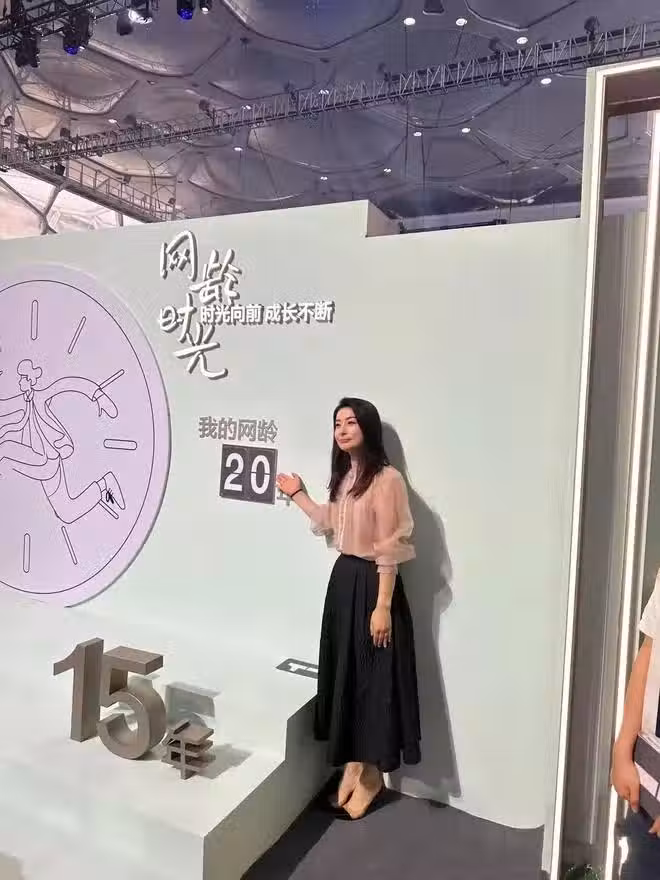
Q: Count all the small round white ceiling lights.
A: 12